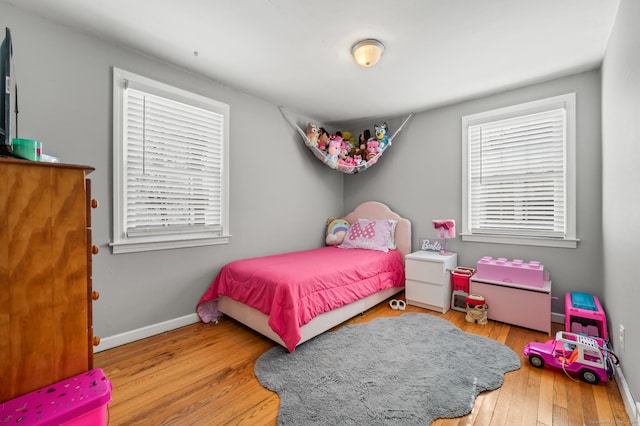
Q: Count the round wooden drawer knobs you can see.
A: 4